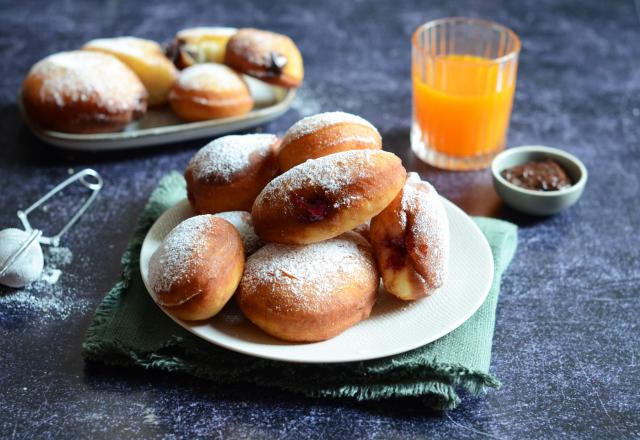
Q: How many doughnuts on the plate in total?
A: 7